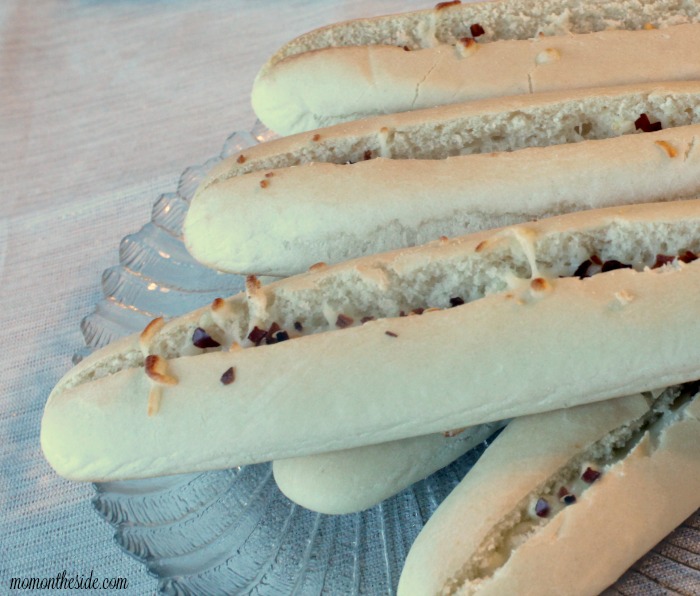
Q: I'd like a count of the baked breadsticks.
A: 5